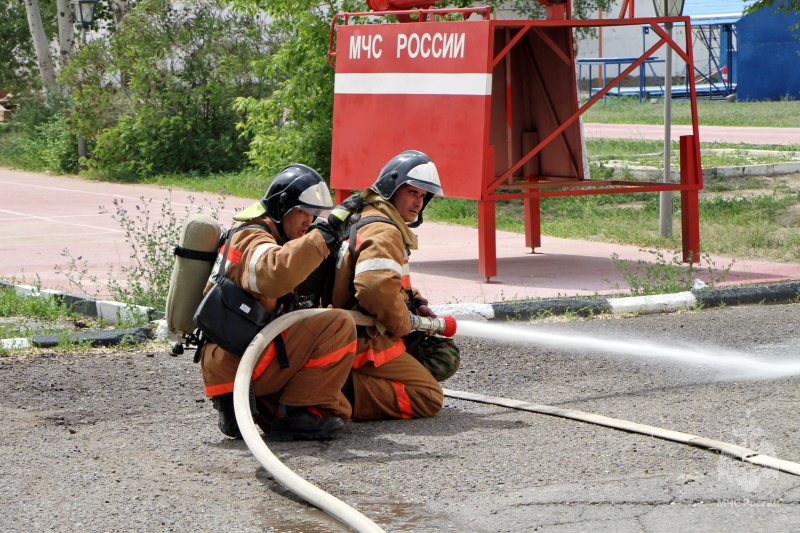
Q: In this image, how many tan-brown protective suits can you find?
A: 2